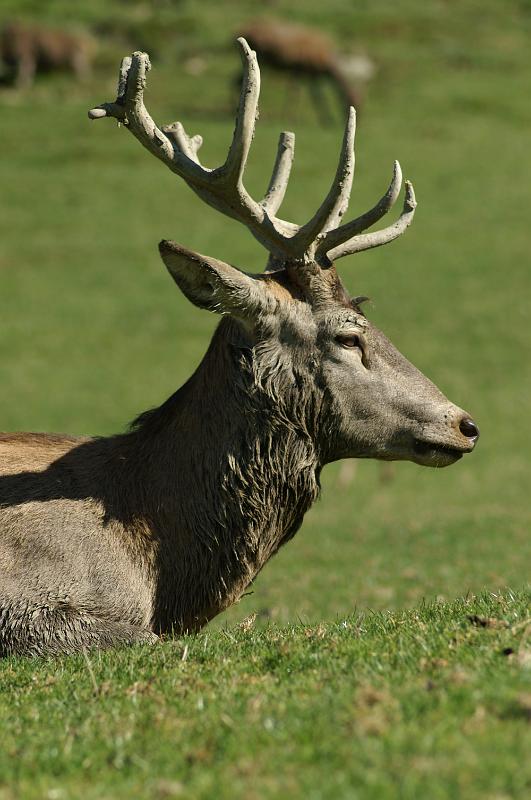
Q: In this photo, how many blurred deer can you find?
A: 2